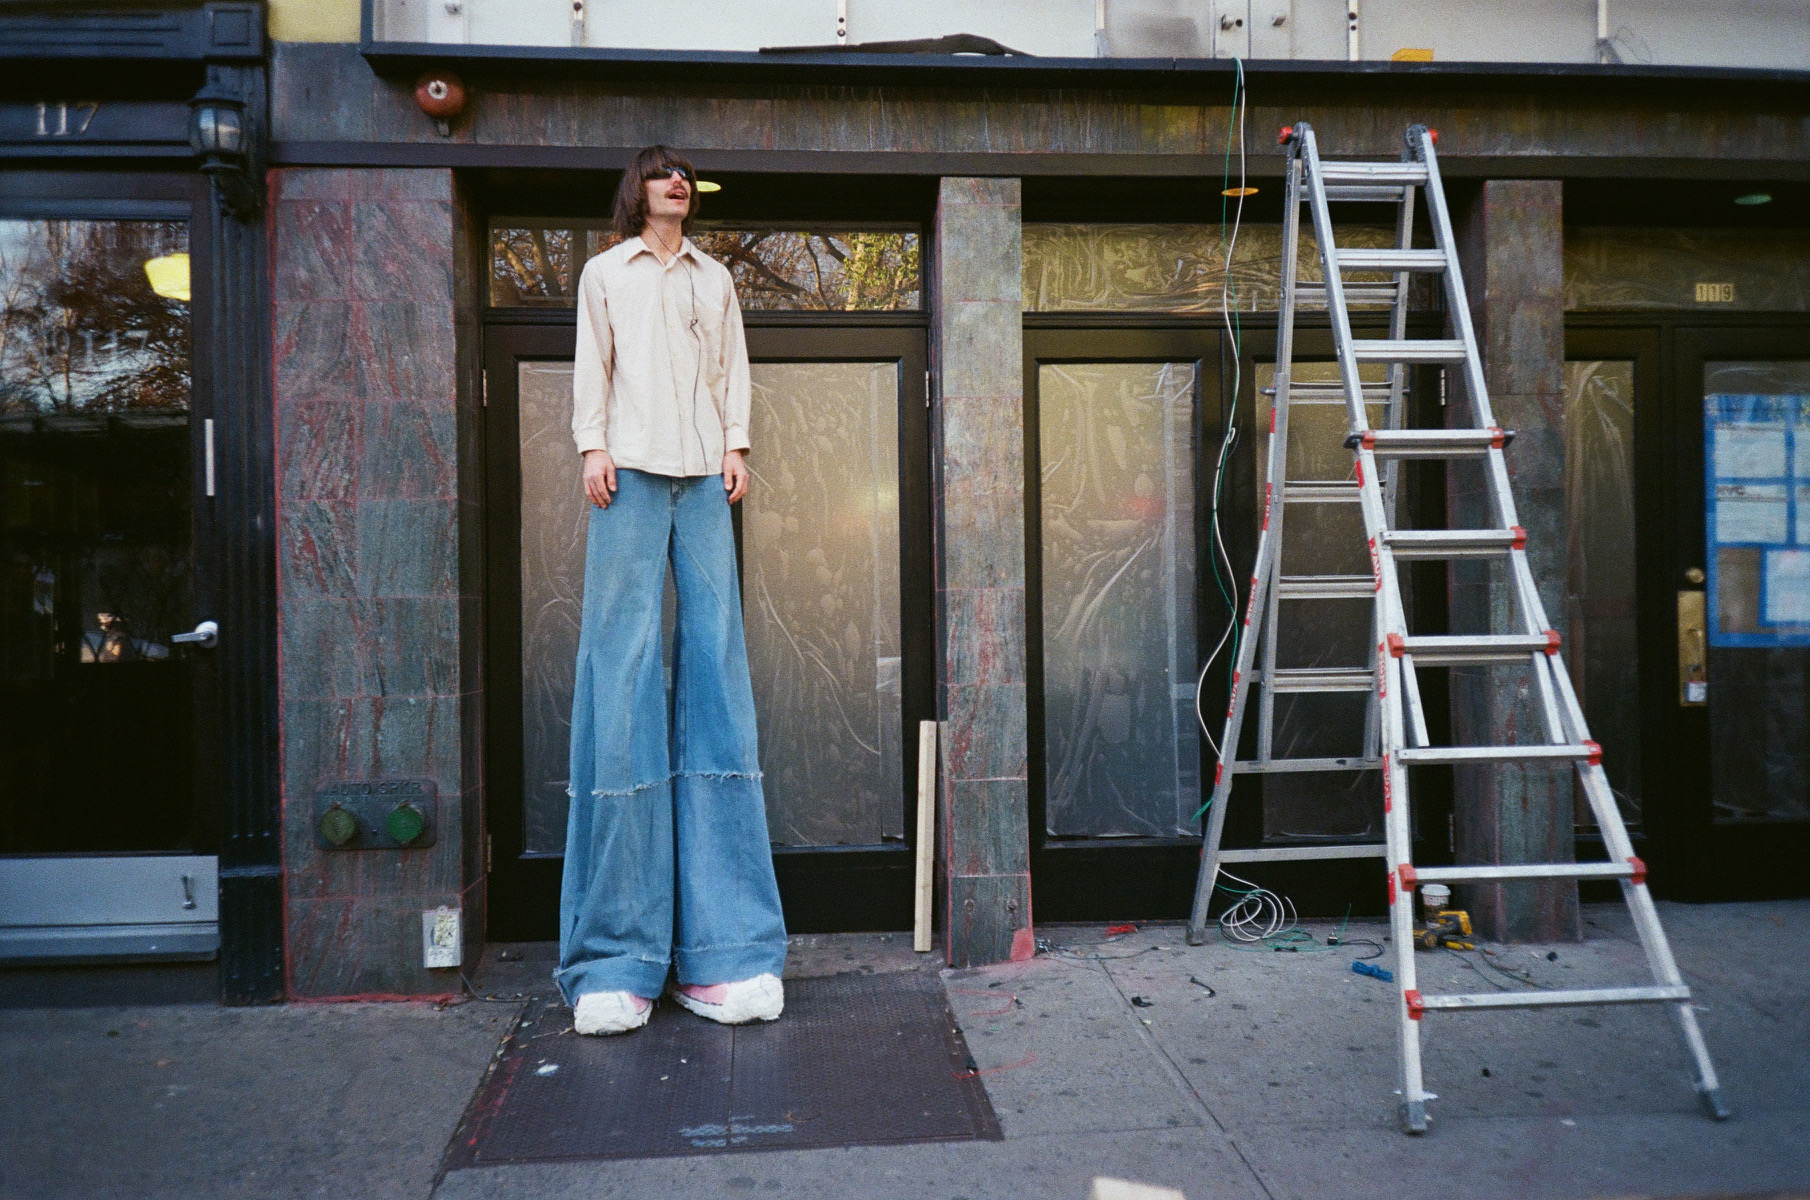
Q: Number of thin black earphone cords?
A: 1